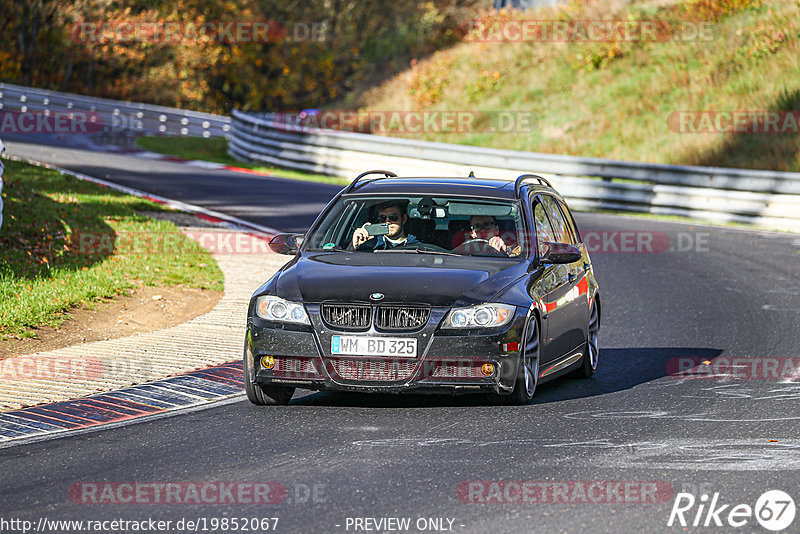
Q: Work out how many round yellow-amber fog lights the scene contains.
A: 2